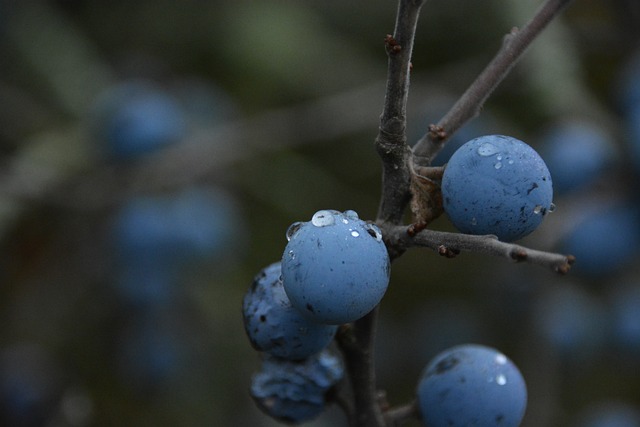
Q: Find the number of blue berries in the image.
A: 5